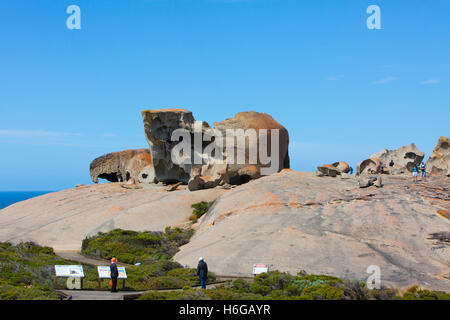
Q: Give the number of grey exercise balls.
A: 0